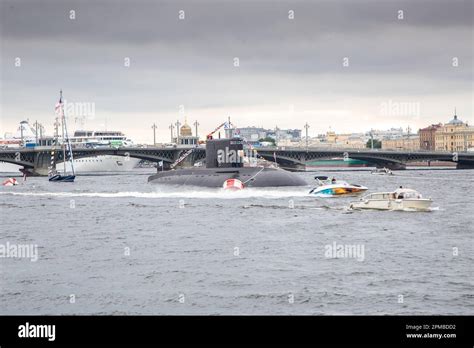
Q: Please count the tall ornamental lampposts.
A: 11